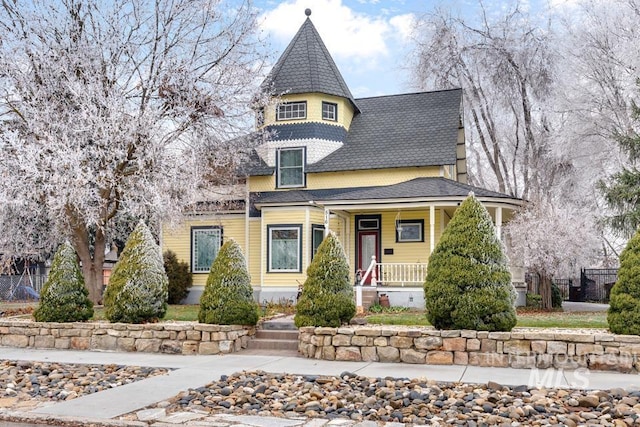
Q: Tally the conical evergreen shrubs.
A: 6